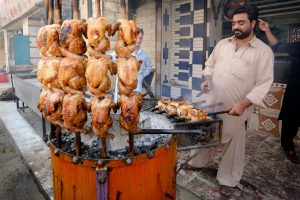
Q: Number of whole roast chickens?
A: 12